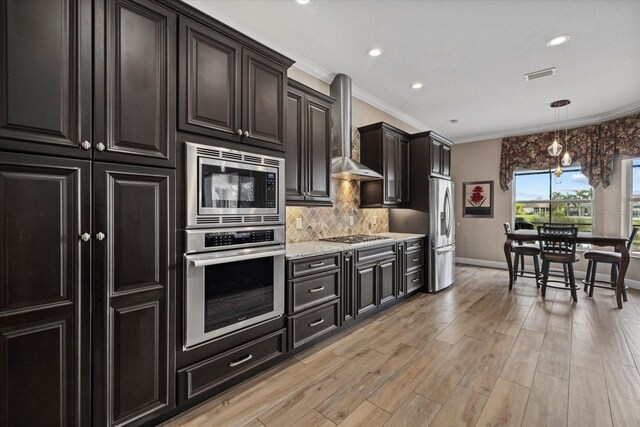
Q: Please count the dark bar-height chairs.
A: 4